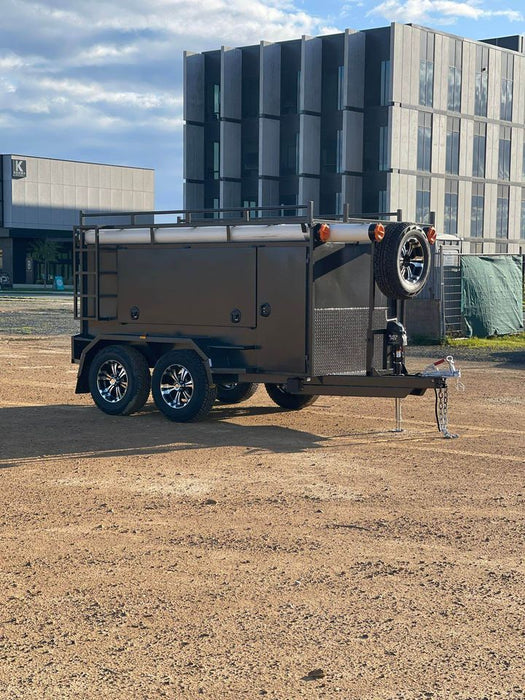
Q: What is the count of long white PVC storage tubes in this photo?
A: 3